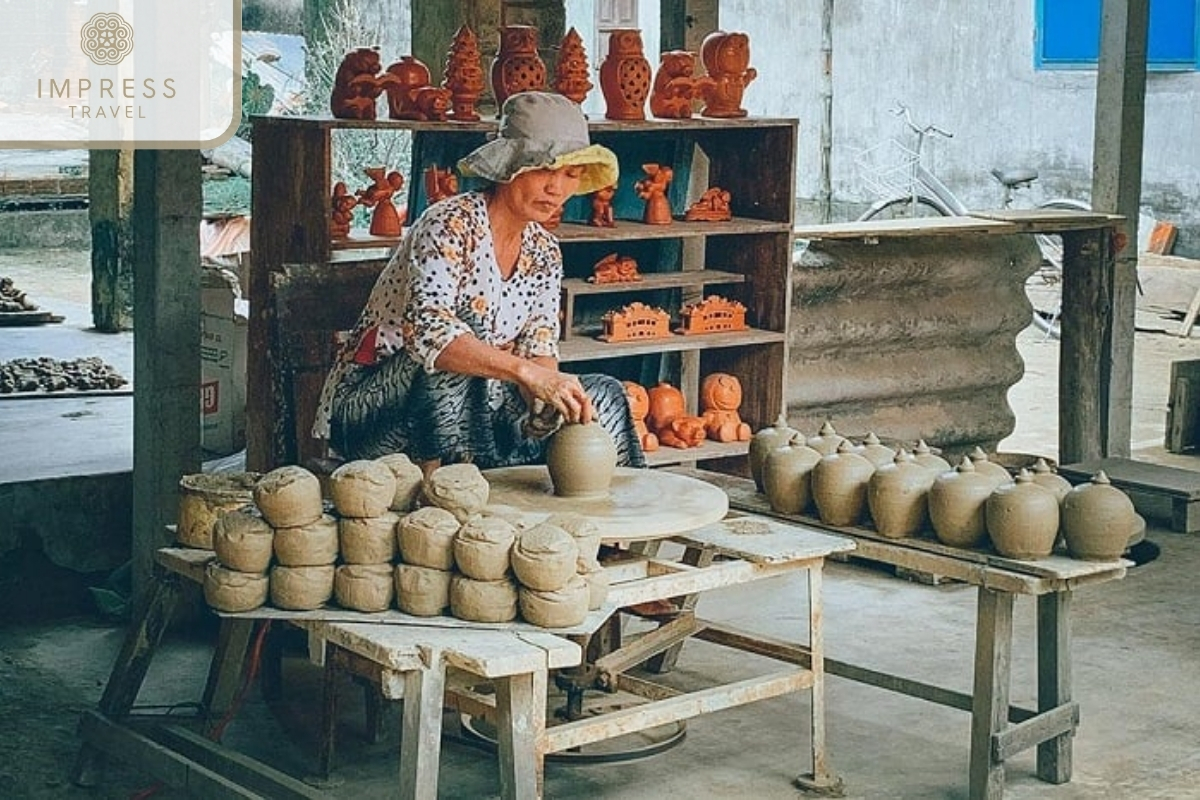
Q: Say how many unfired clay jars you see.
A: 13